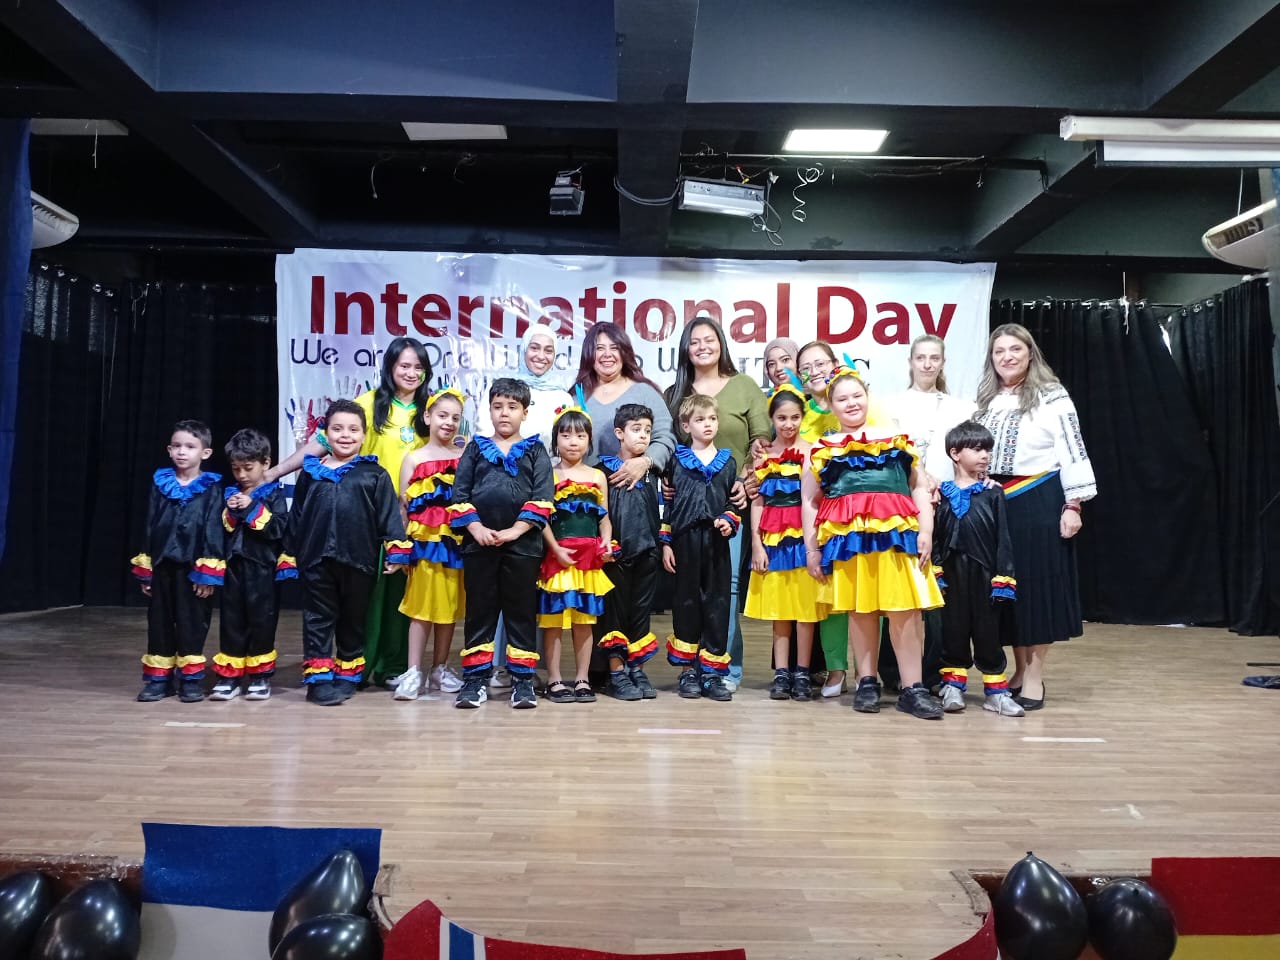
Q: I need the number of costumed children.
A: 11